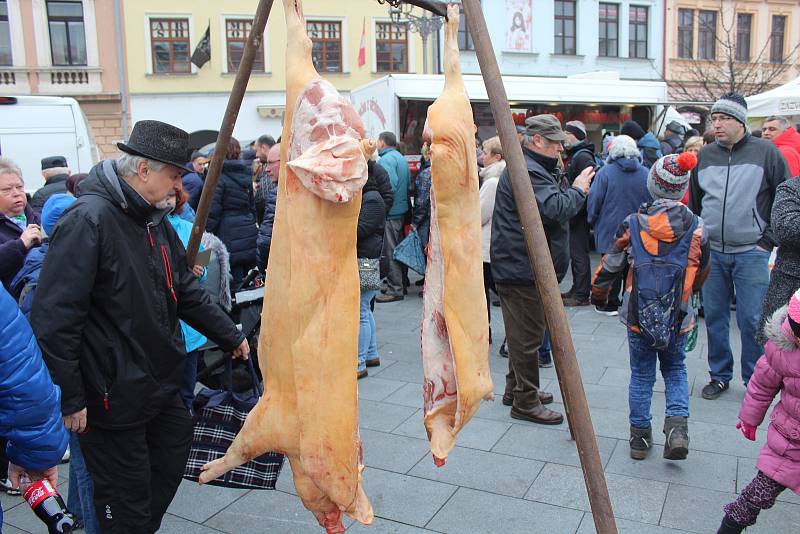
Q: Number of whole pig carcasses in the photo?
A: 2